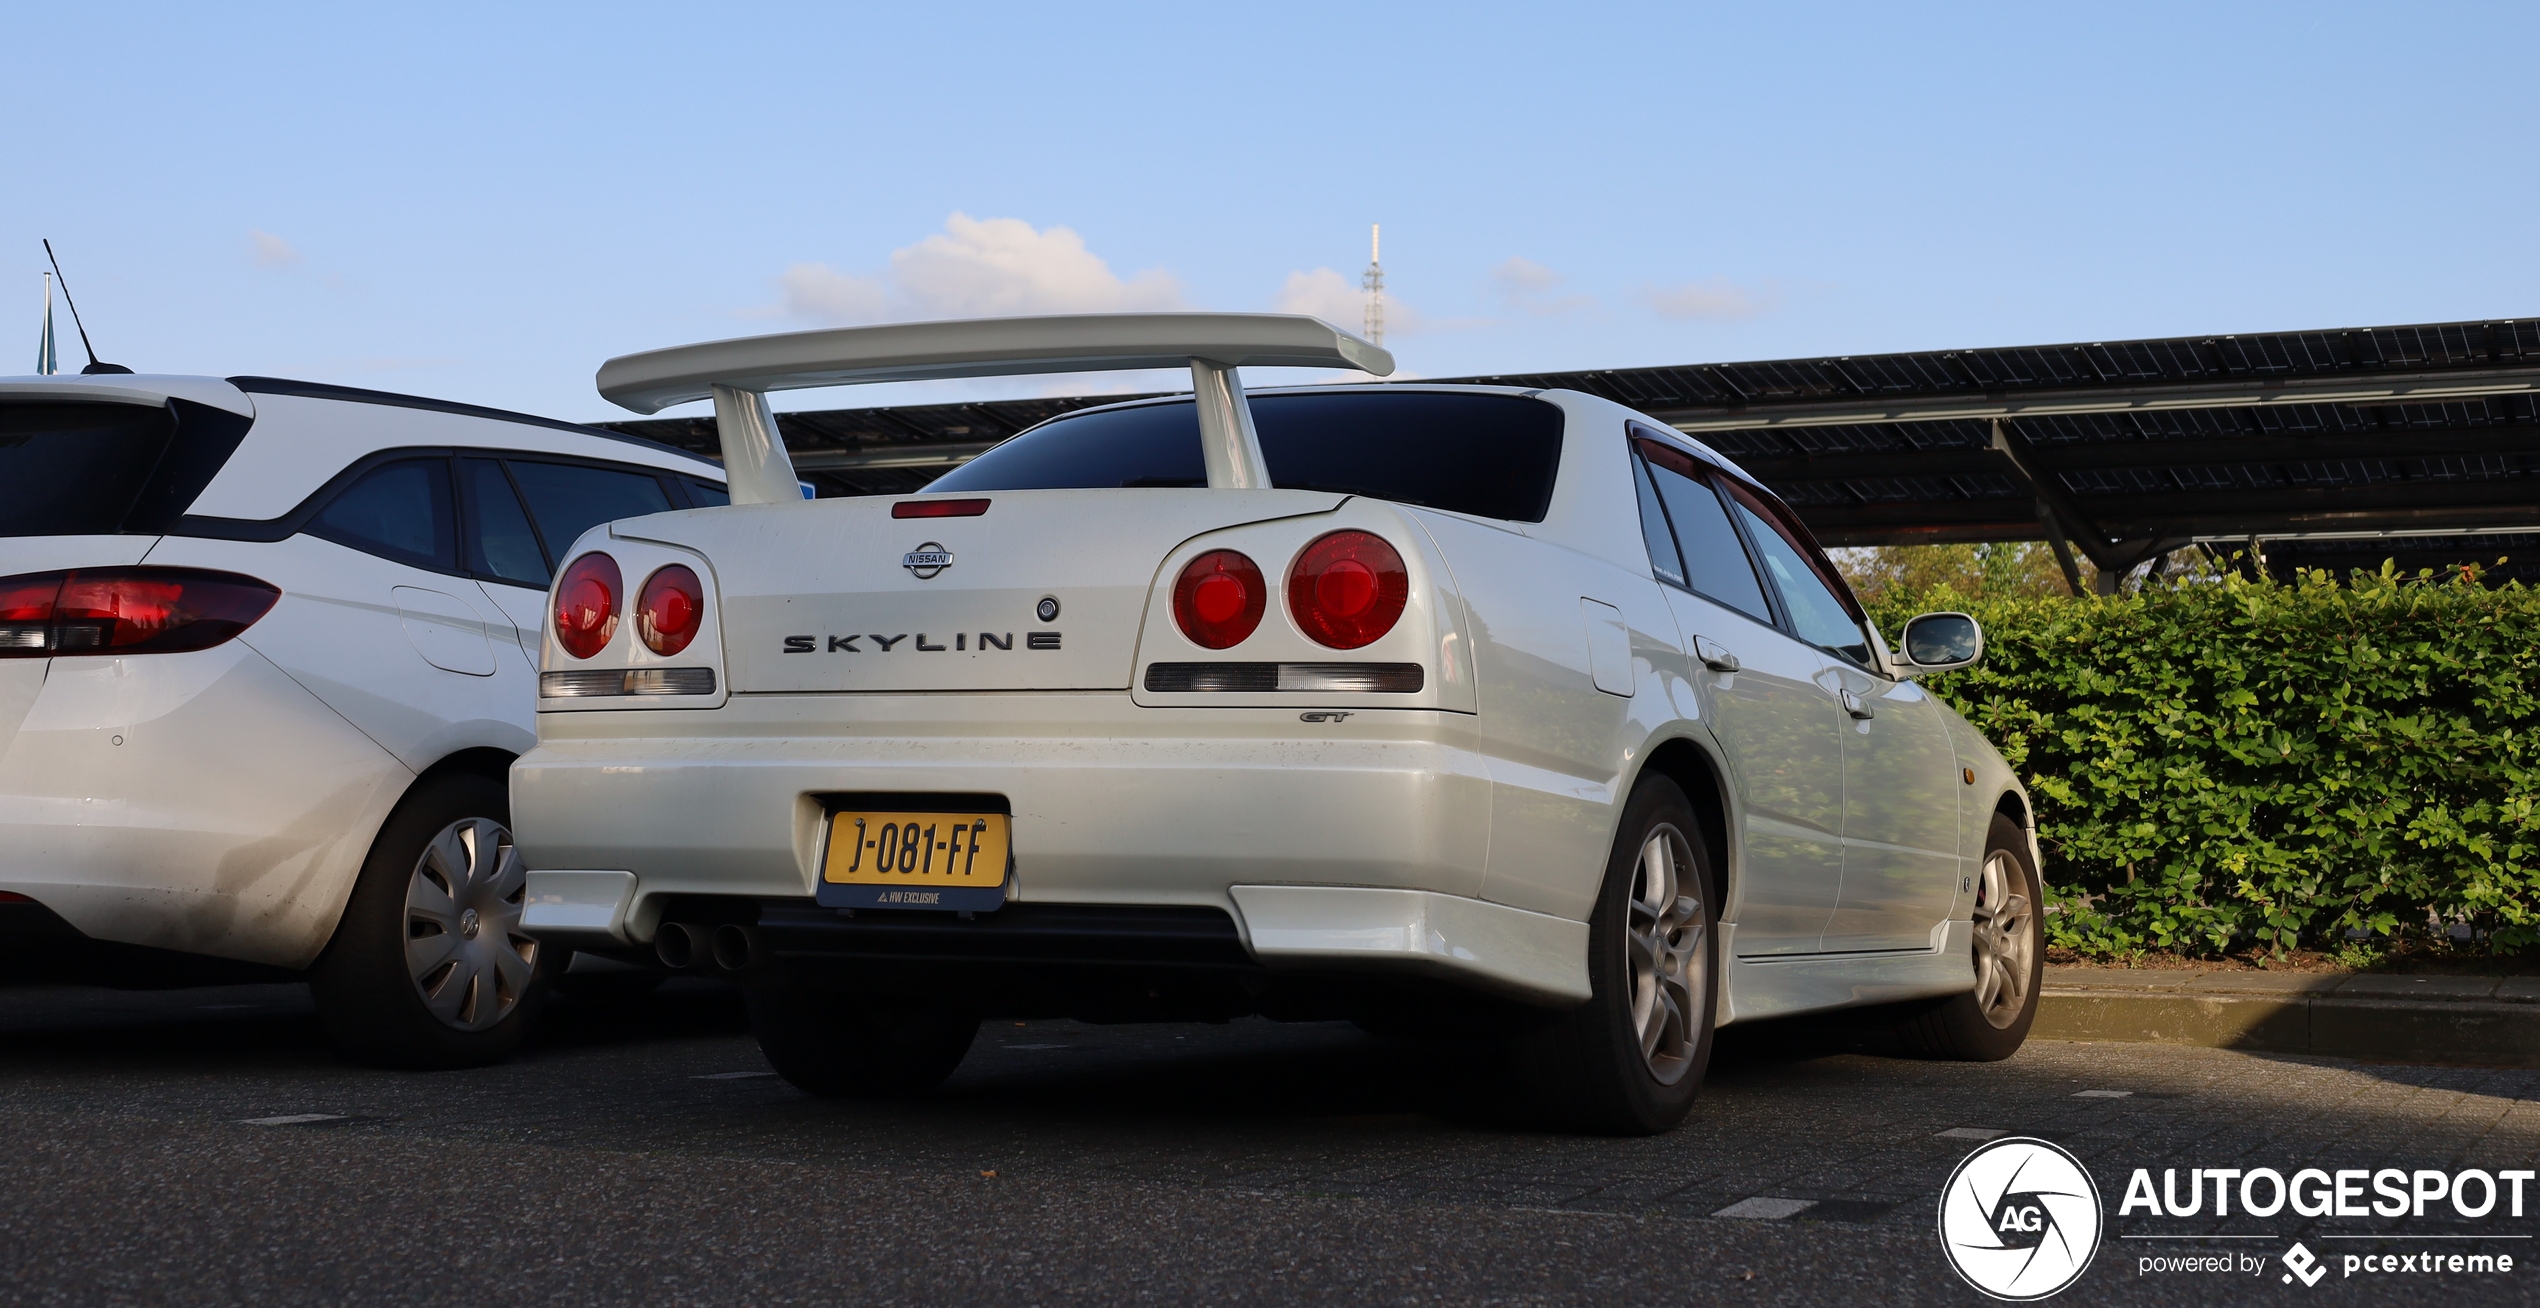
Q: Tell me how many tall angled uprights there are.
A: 2